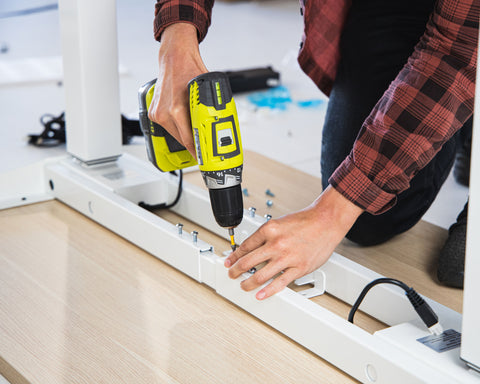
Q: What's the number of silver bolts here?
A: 8